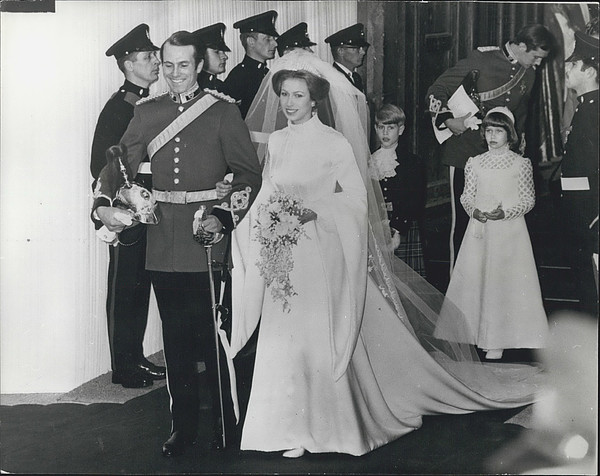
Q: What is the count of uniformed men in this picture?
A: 8